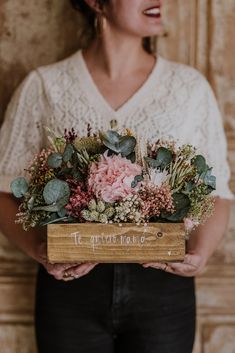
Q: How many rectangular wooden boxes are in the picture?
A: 1